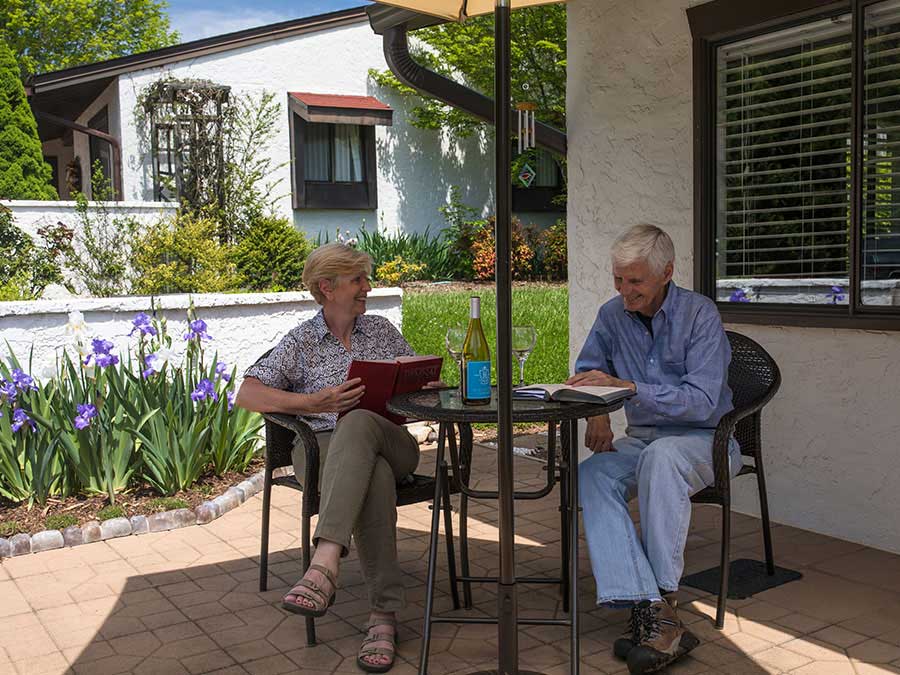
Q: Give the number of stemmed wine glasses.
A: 2